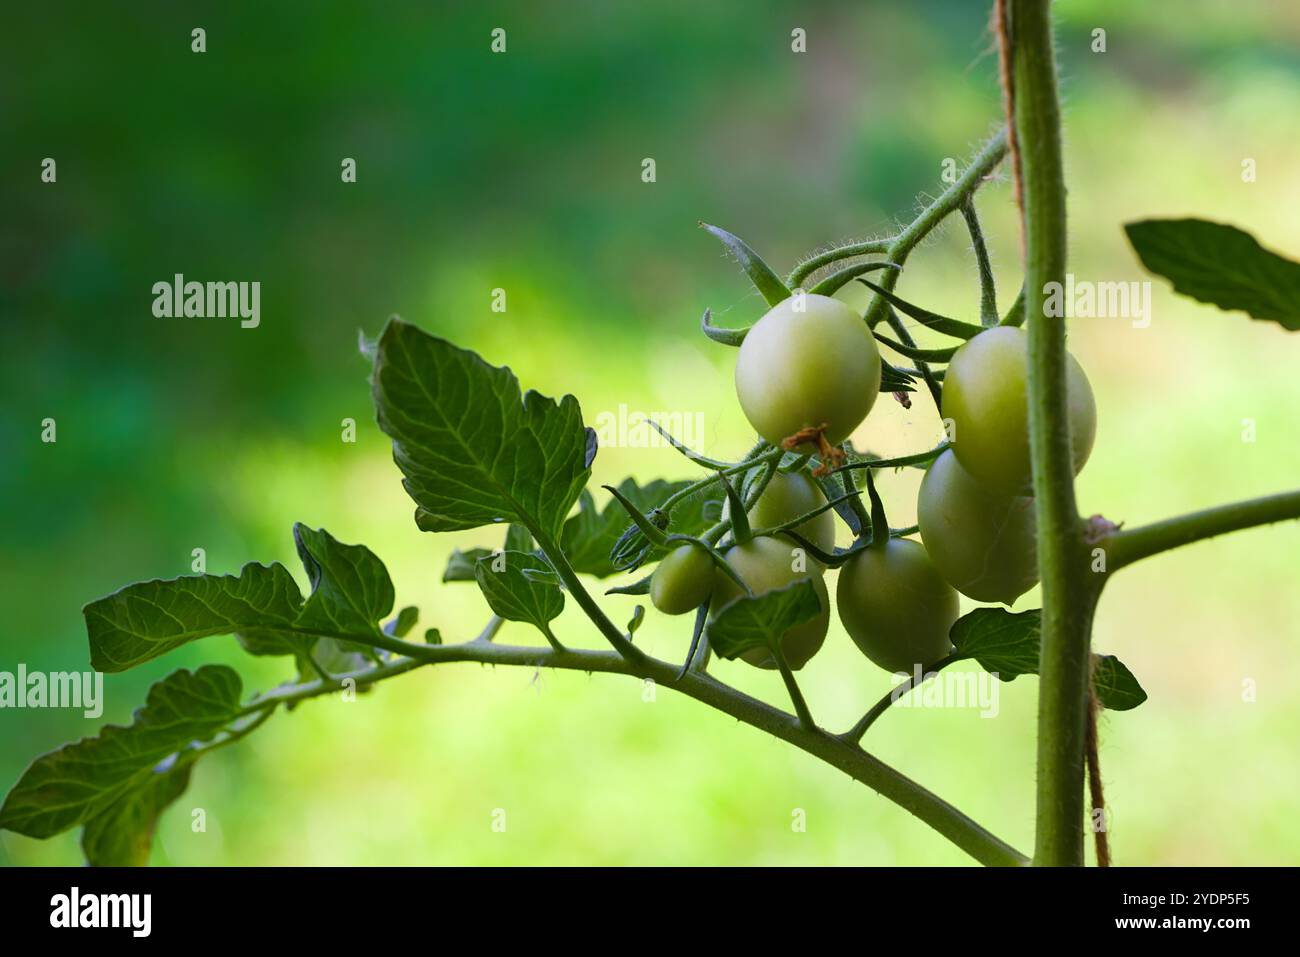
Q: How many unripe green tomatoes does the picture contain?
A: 7